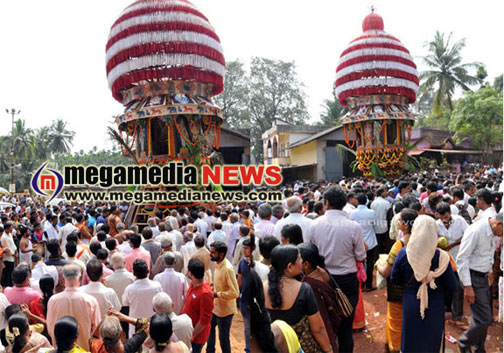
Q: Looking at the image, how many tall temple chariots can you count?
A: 2